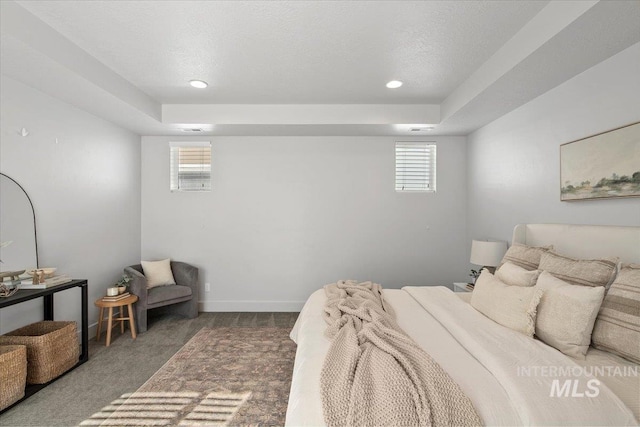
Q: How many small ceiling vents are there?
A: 2